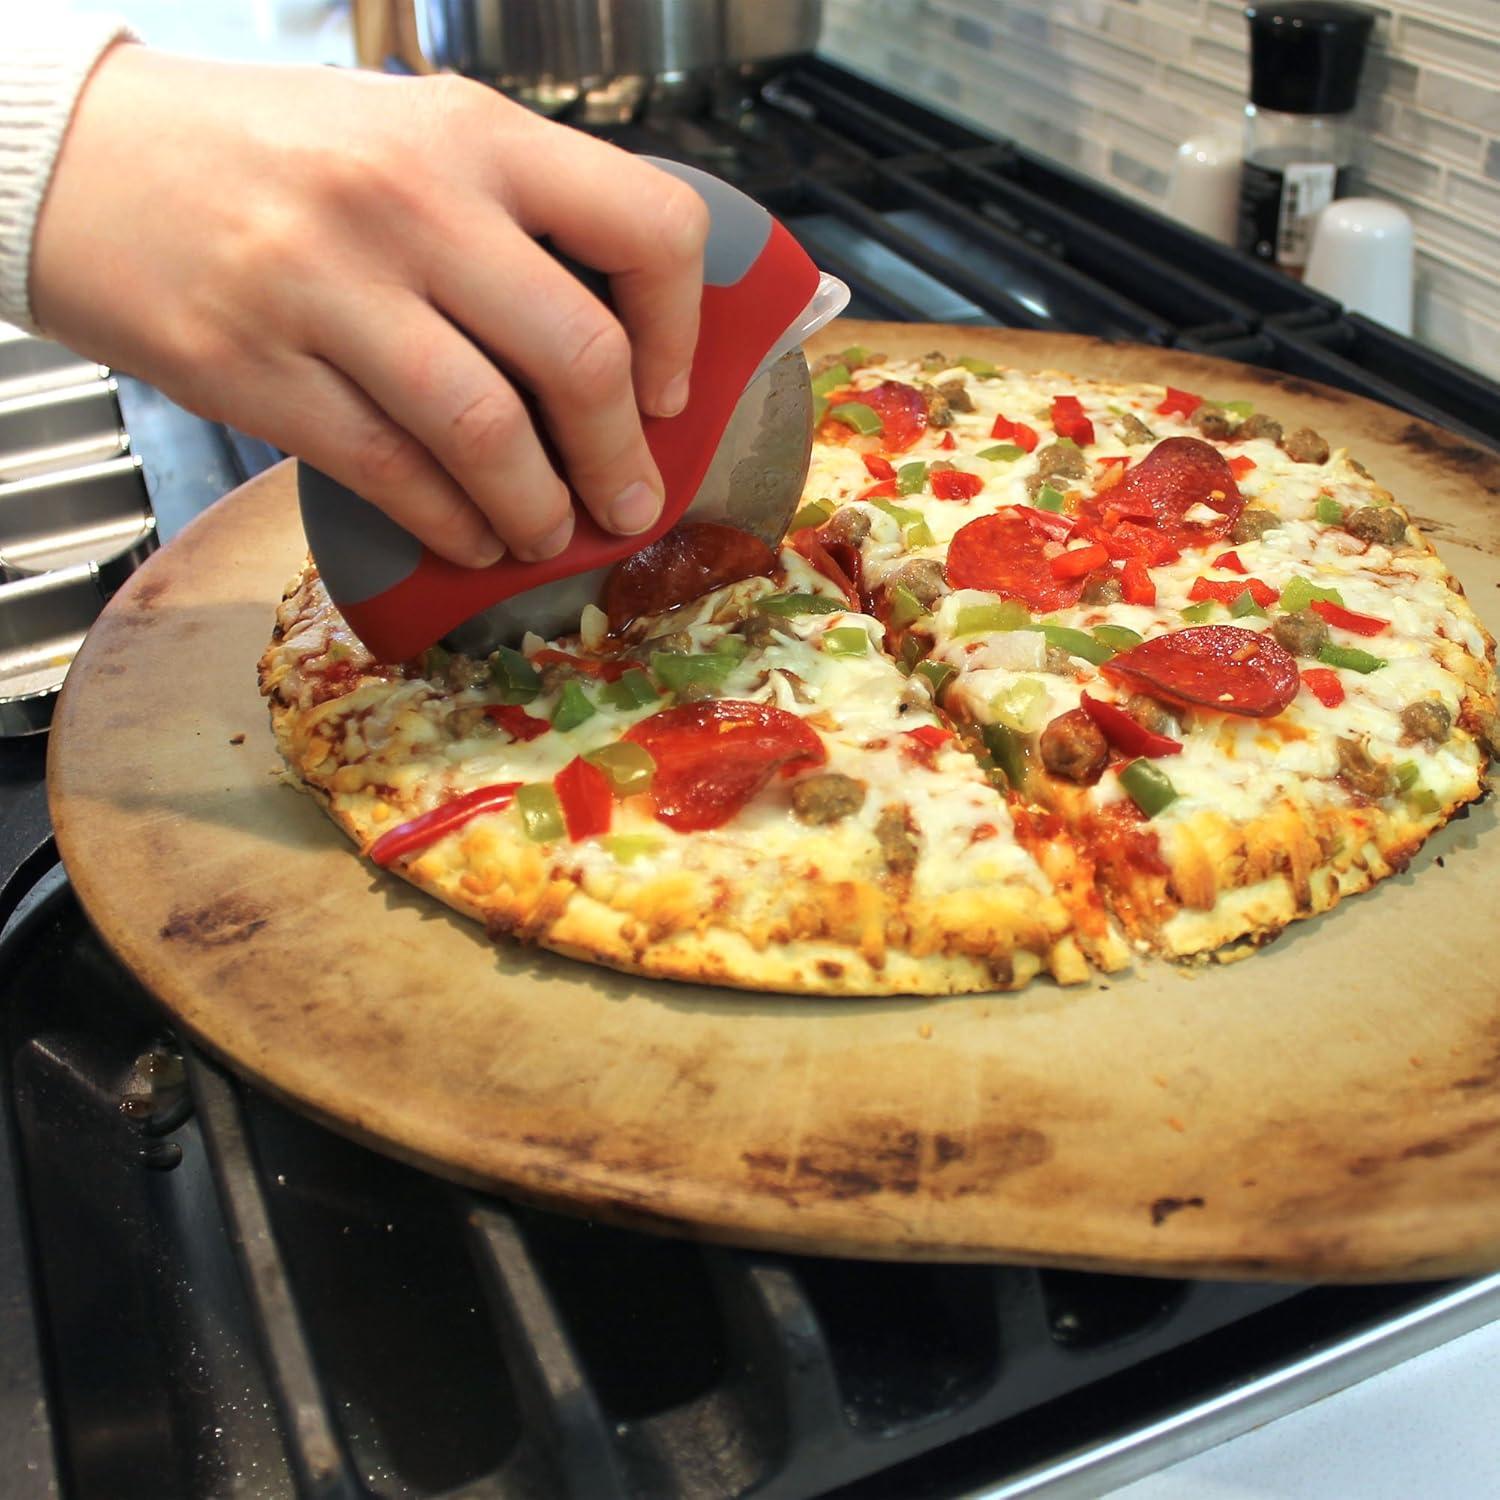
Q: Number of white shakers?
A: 2